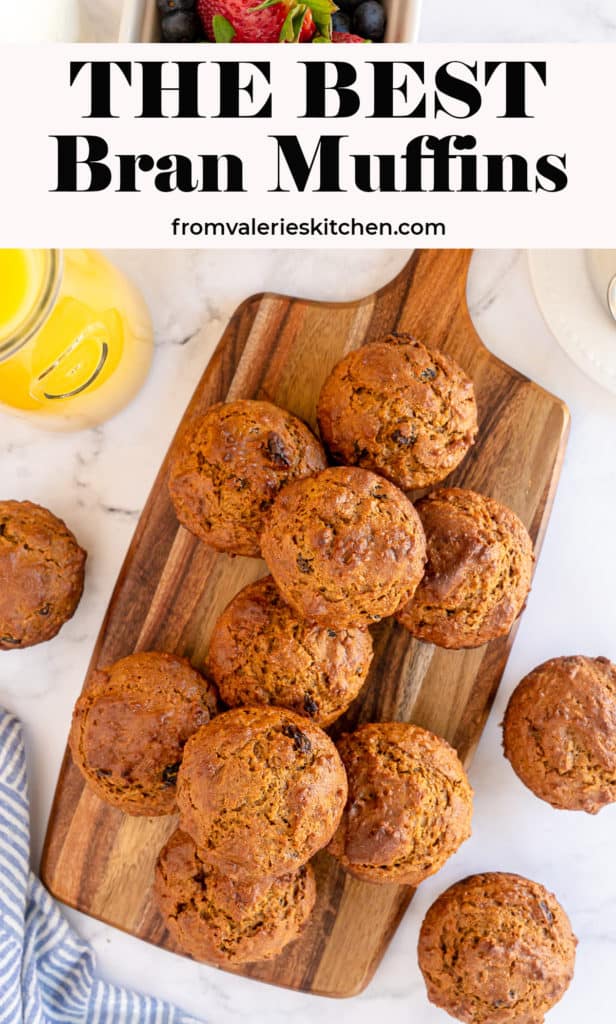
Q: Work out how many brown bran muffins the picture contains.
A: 12